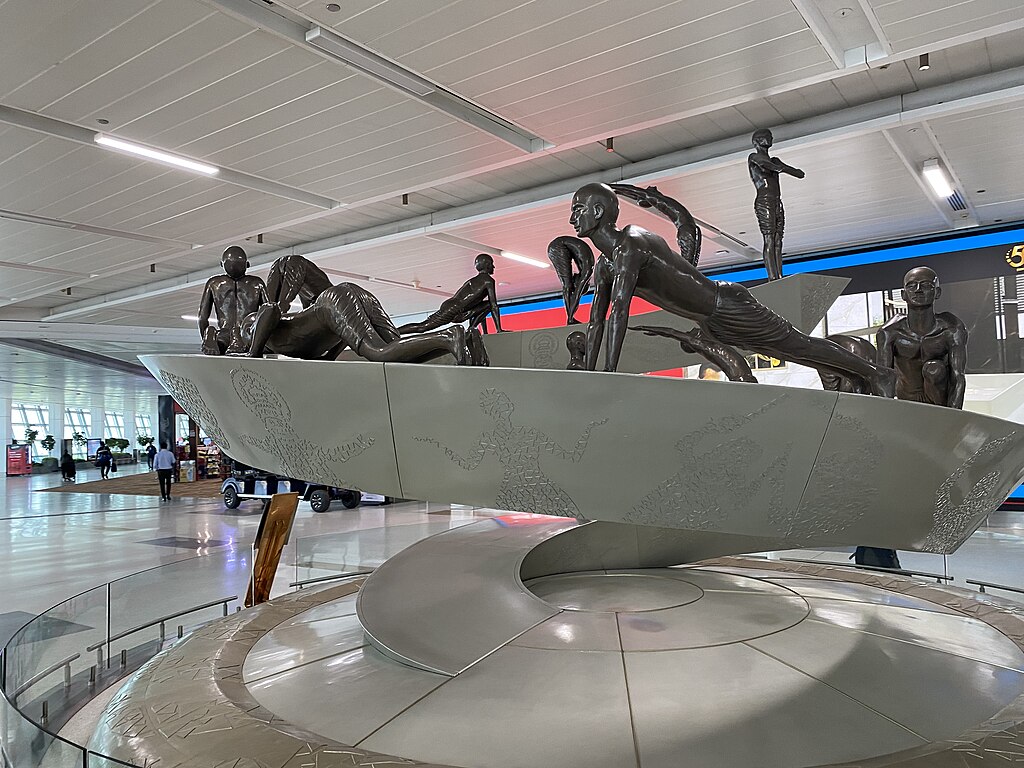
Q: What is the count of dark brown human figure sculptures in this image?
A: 12